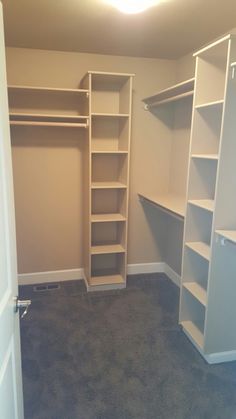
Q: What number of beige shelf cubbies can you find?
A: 12